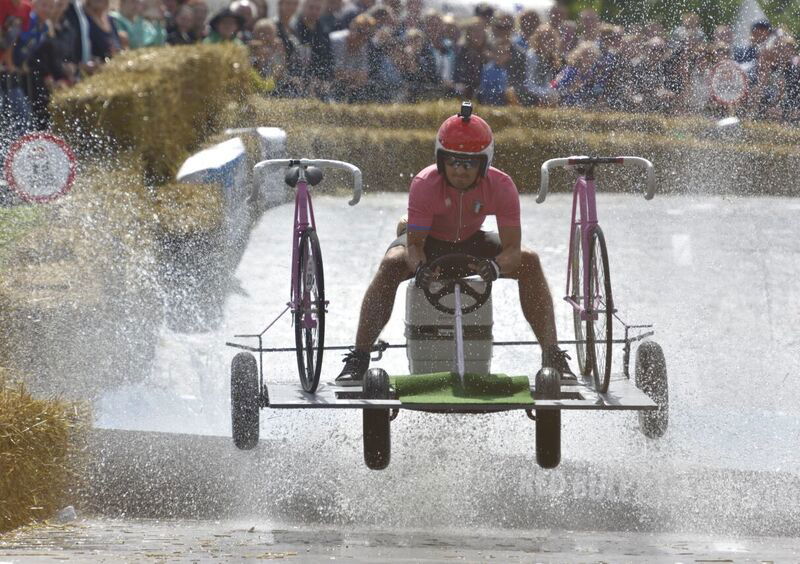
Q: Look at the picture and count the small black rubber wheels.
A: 4